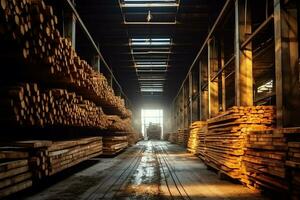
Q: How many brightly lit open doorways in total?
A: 1